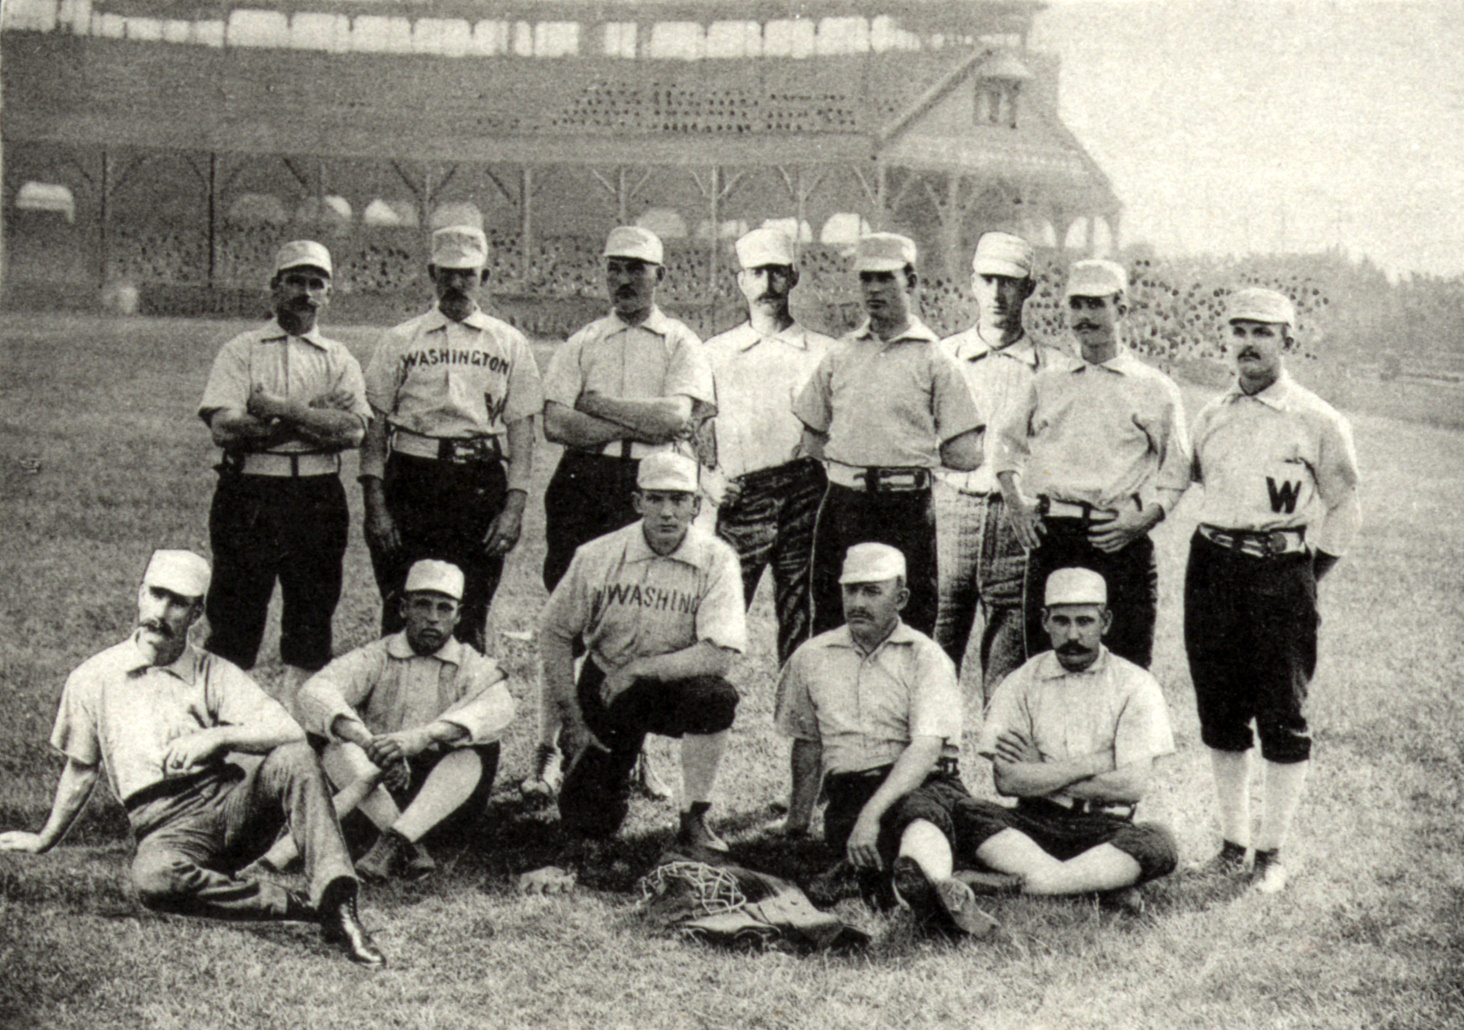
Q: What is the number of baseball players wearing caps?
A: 13